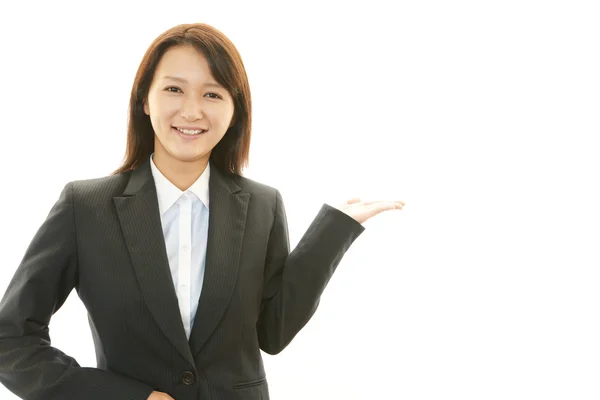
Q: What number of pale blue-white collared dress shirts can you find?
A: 1